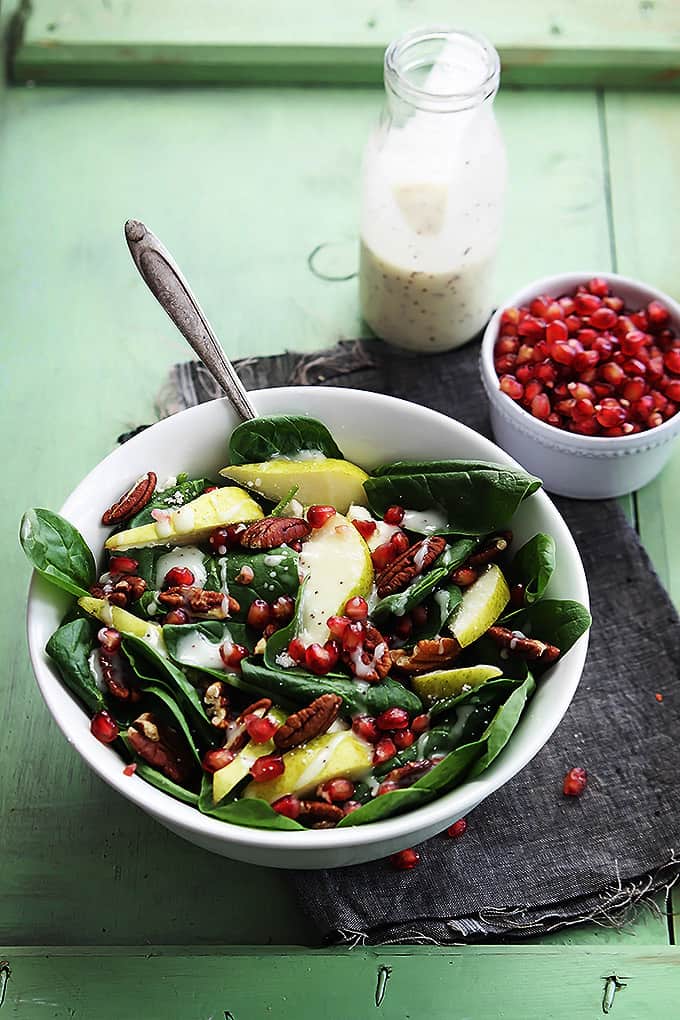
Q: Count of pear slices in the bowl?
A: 8